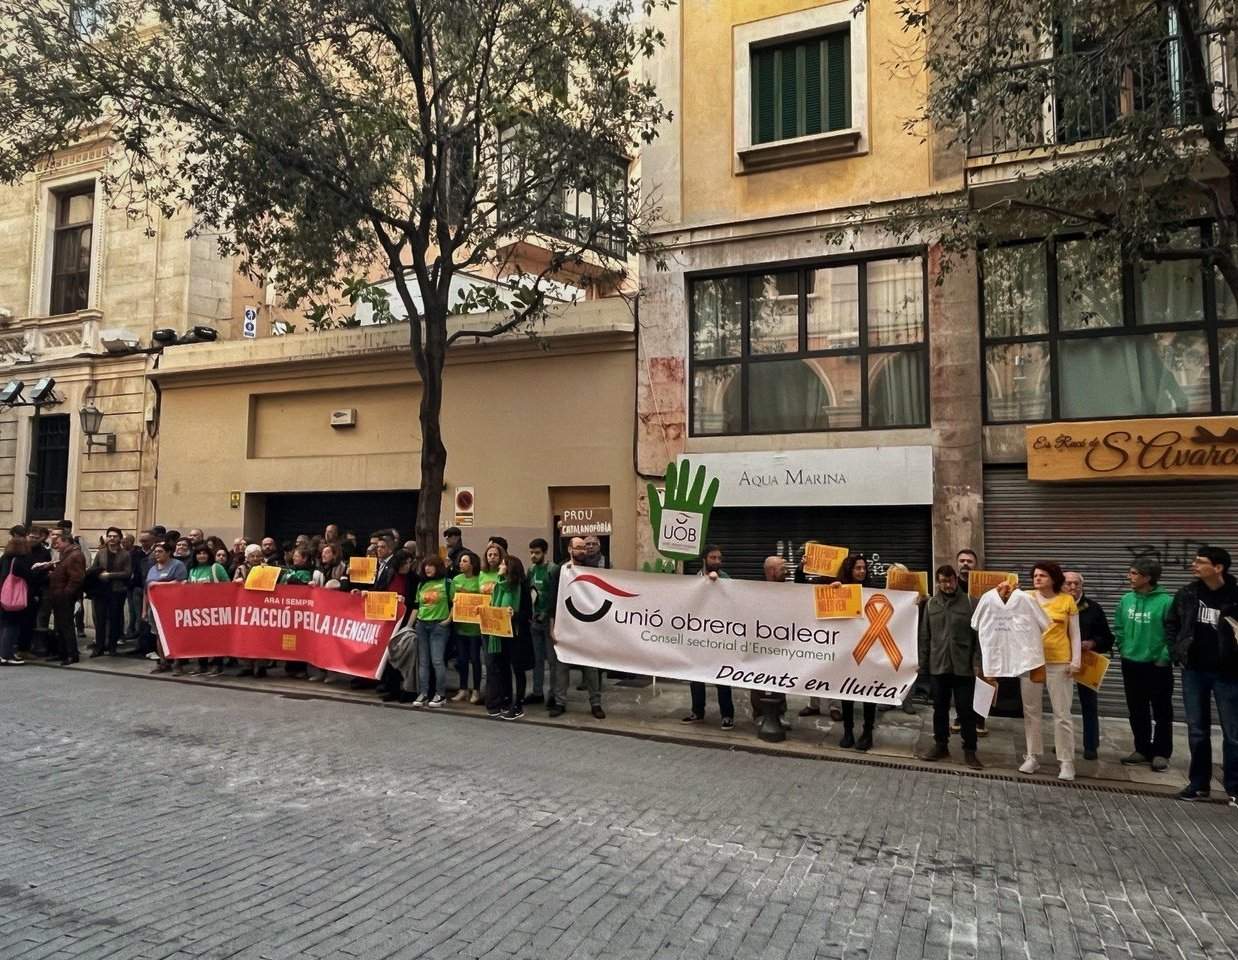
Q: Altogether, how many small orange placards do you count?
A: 10